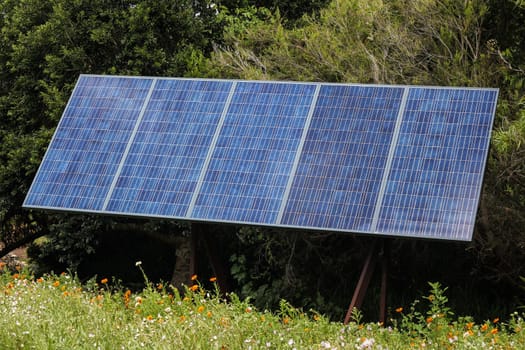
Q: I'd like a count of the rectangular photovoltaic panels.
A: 5